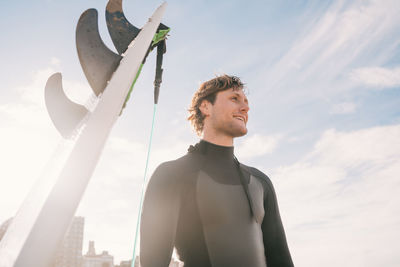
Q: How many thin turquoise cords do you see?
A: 1